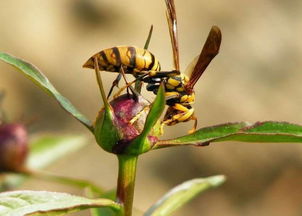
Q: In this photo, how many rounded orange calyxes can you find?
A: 0